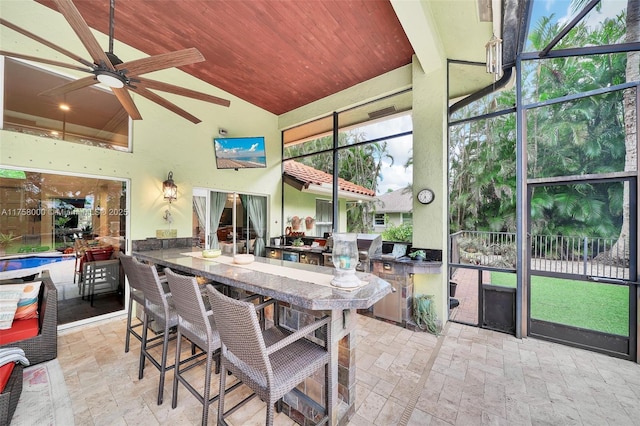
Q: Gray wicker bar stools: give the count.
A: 4